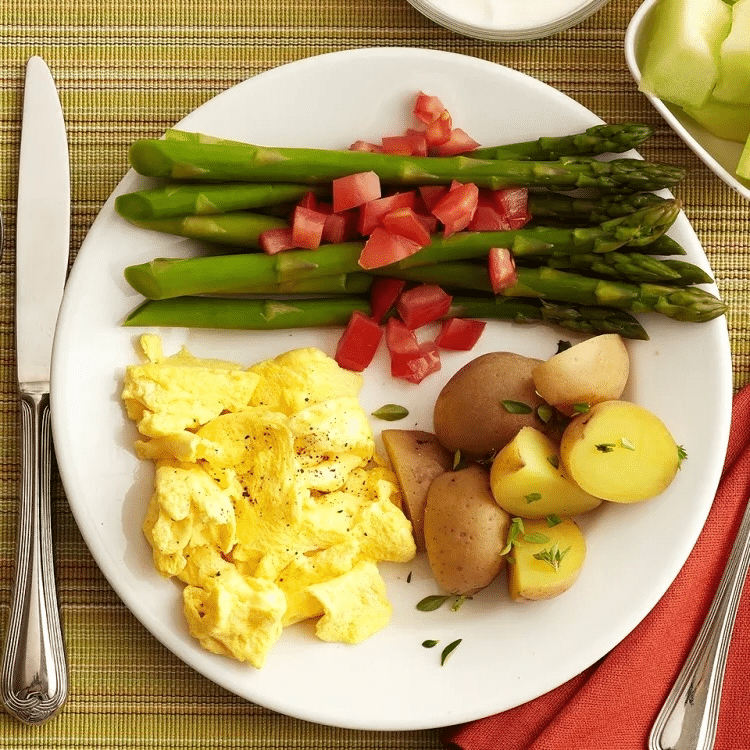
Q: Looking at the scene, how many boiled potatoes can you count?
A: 7